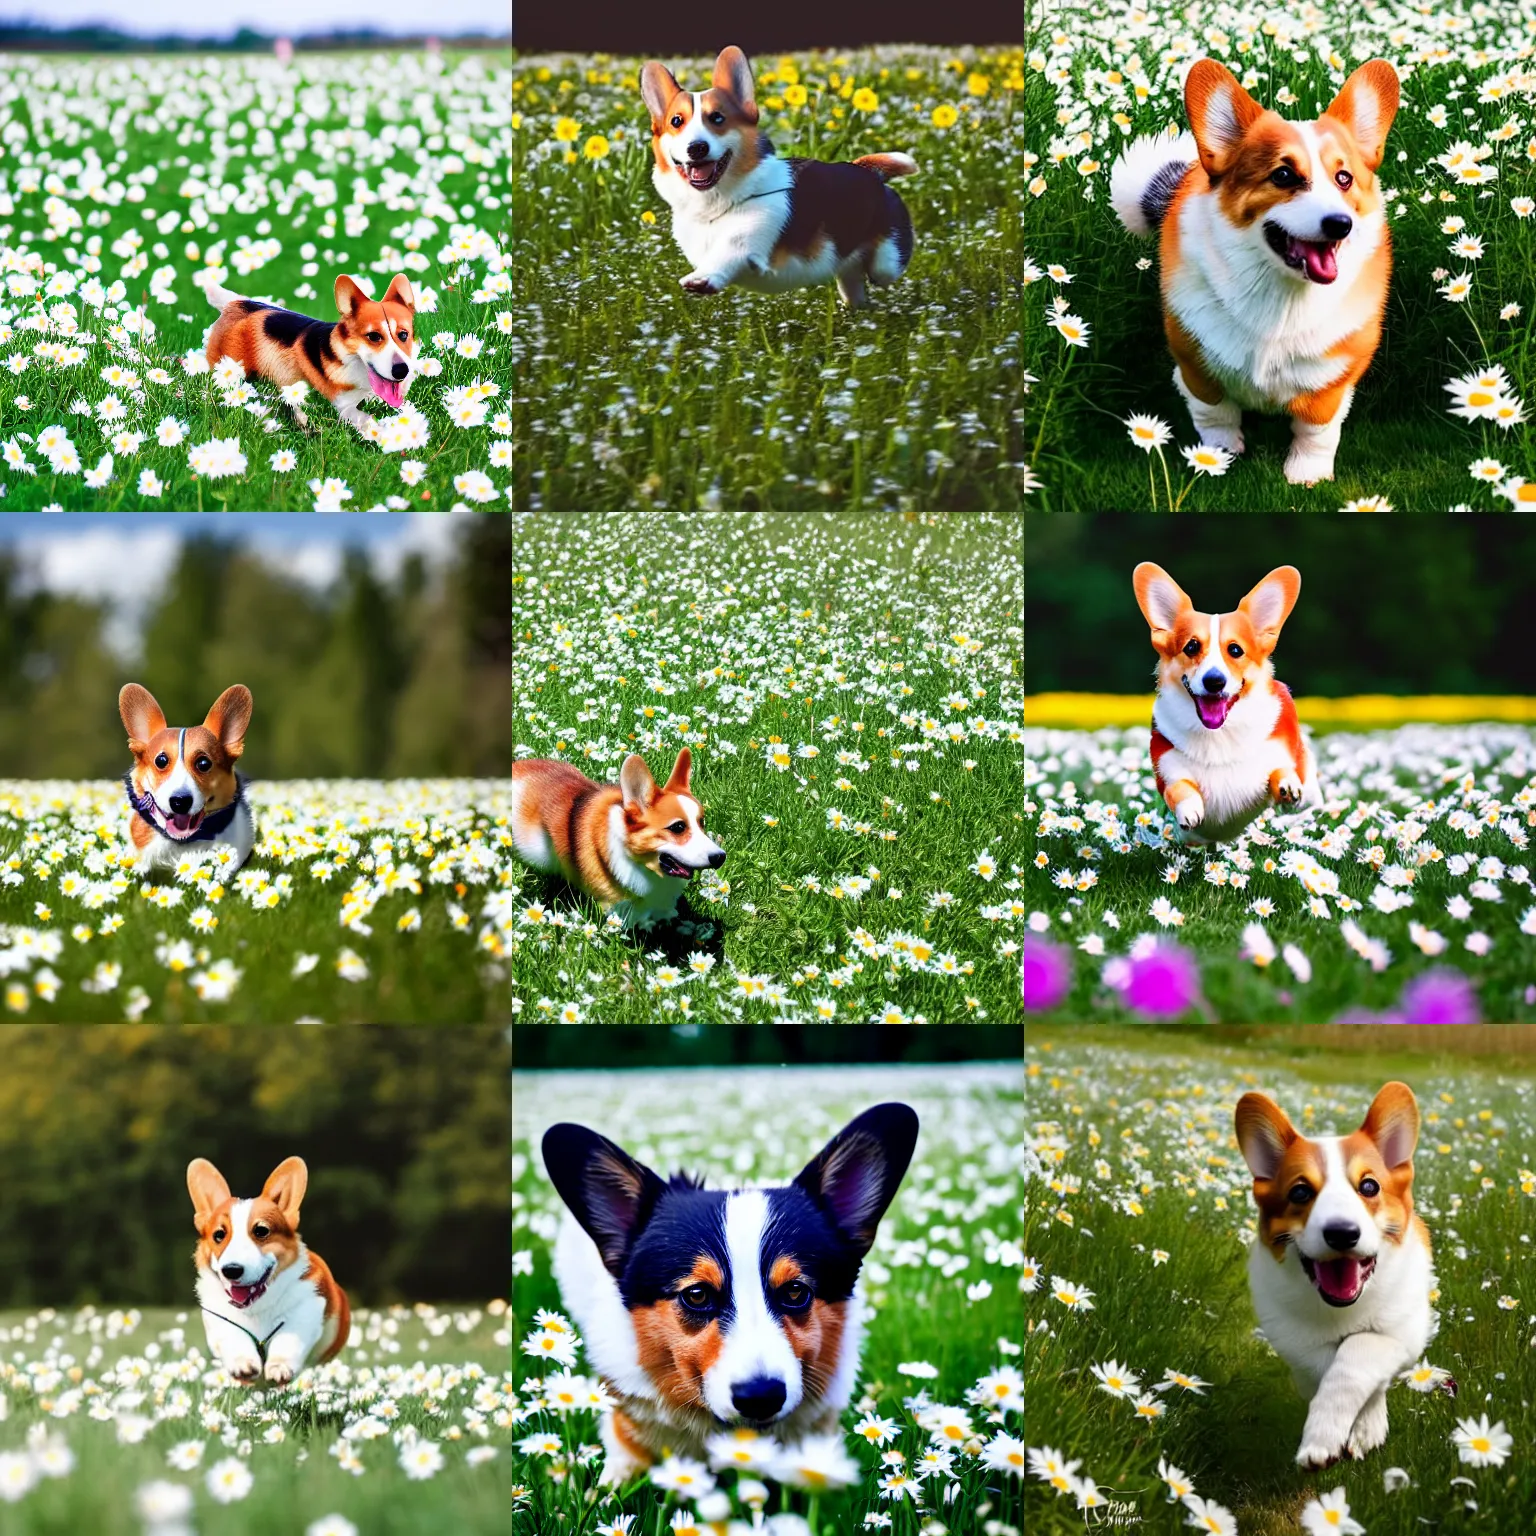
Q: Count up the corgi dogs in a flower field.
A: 9